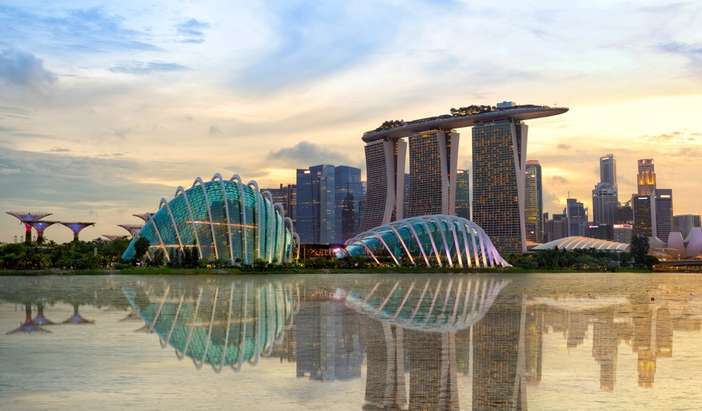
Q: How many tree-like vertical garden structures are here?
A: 6